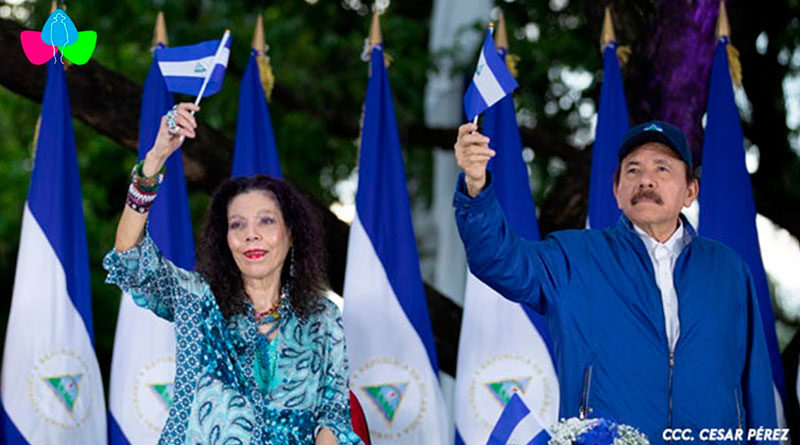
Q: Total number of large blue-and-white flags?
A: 7